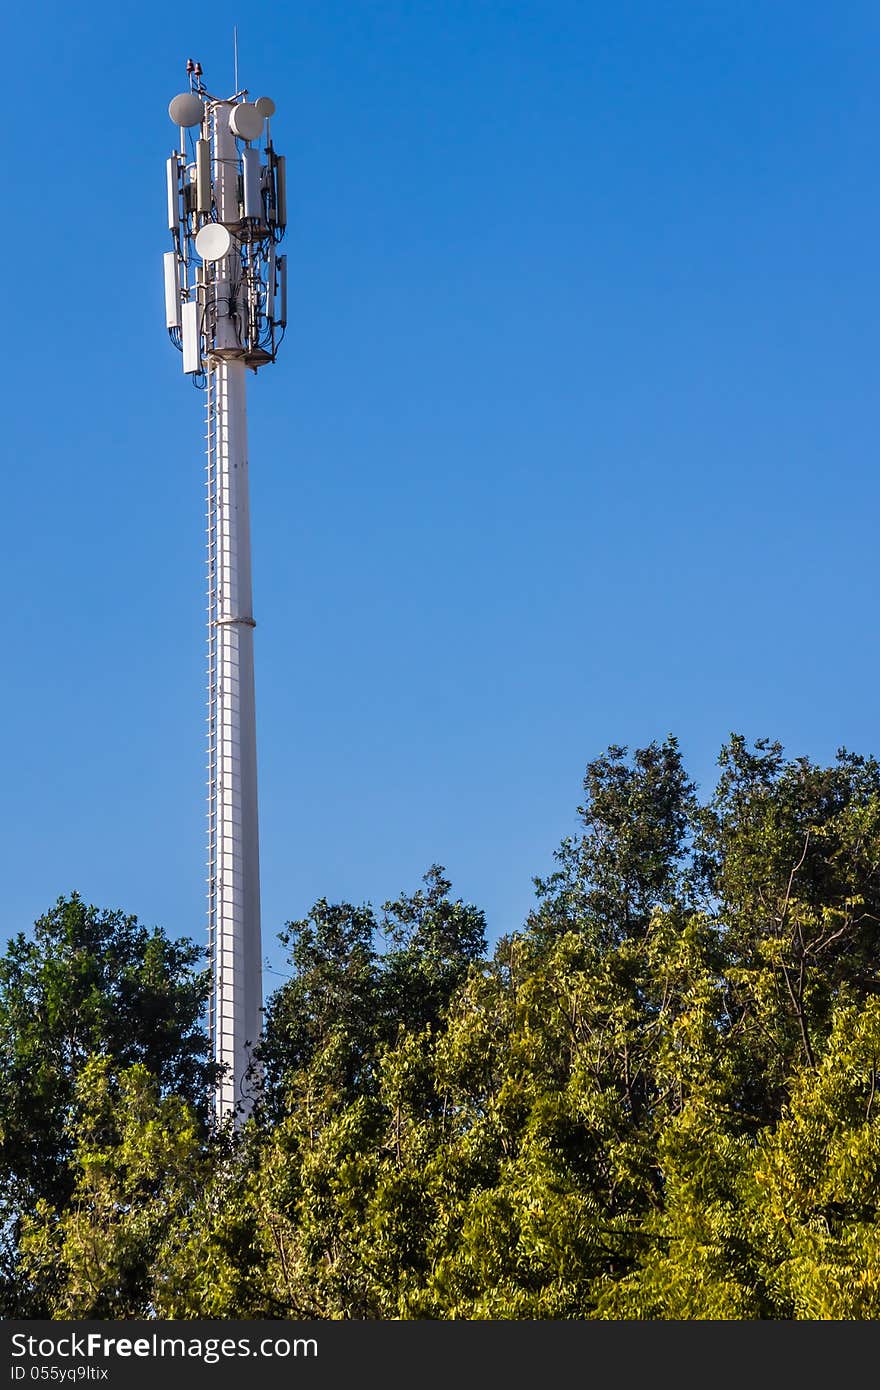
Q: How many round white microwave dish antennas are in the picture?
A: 4